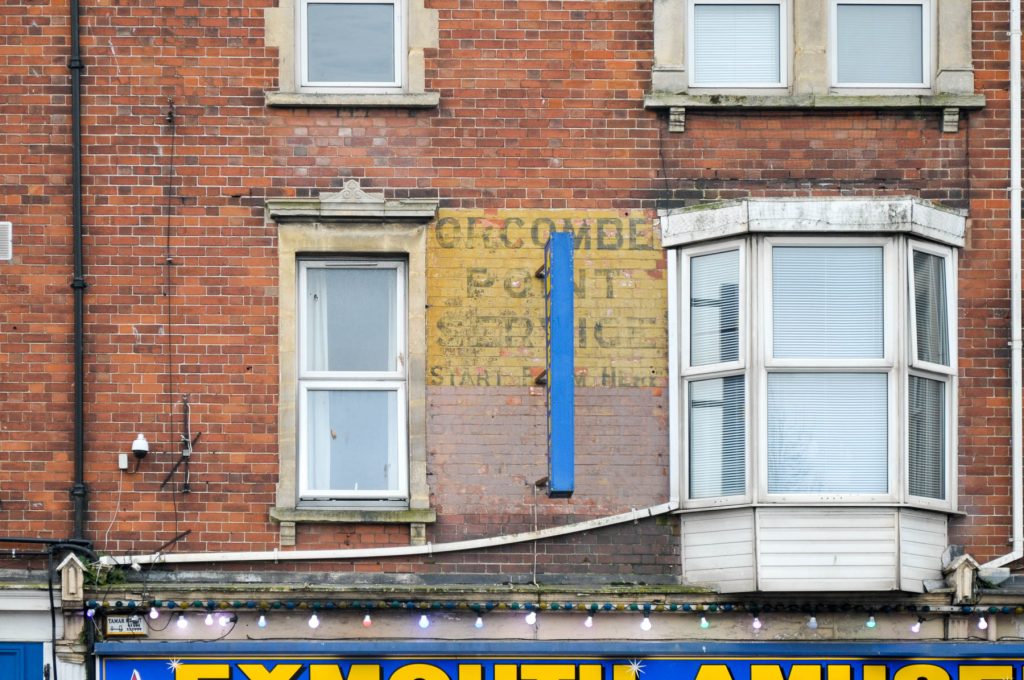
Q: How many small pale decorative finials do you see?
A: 2